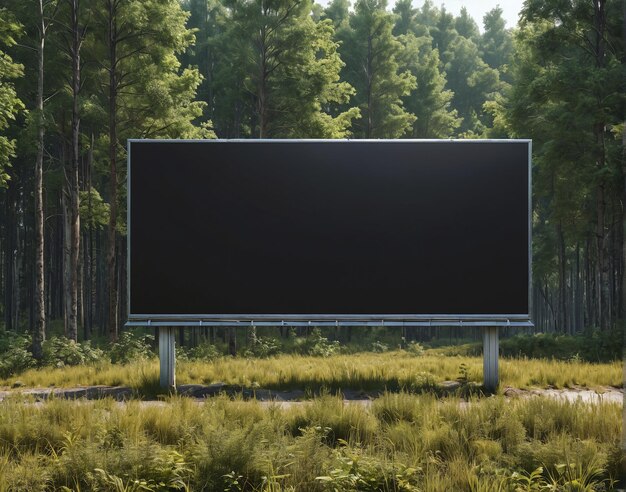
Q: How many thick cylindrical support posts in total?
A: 2